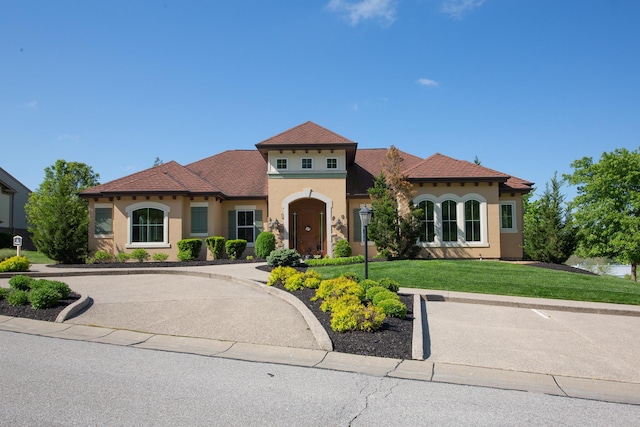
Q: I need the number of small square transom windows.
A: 3